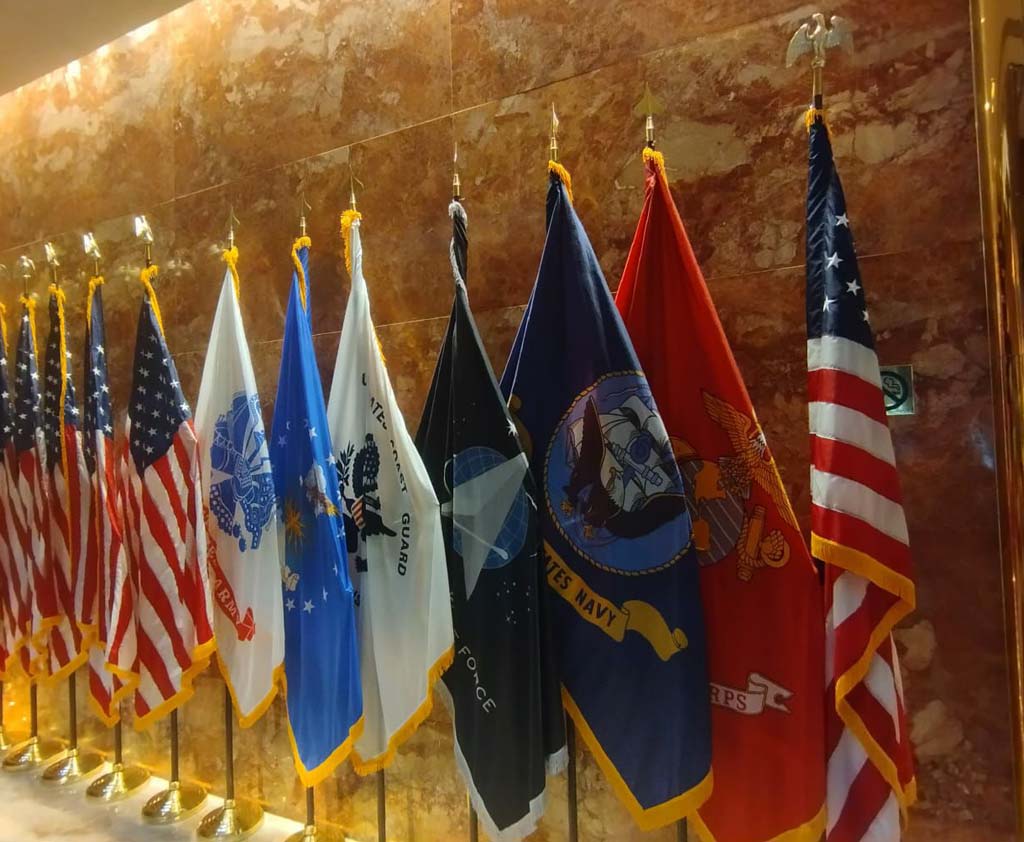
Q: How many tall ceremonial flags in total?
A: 12